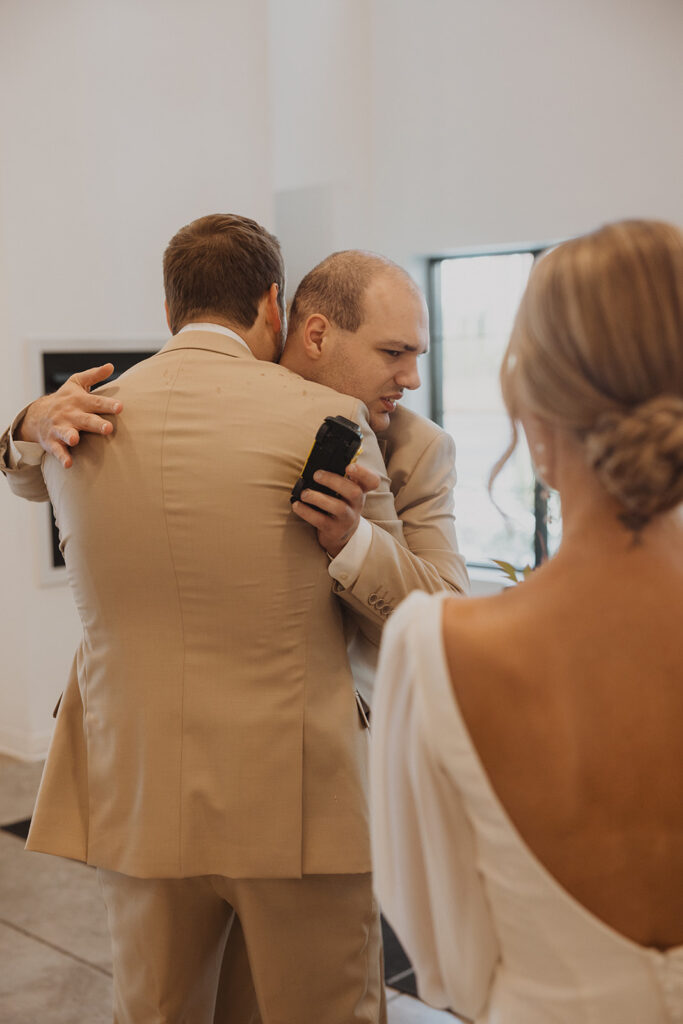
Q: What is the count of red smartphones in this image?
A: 0